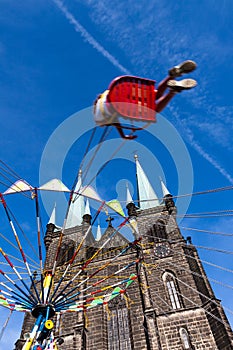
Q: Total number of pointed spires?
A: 7